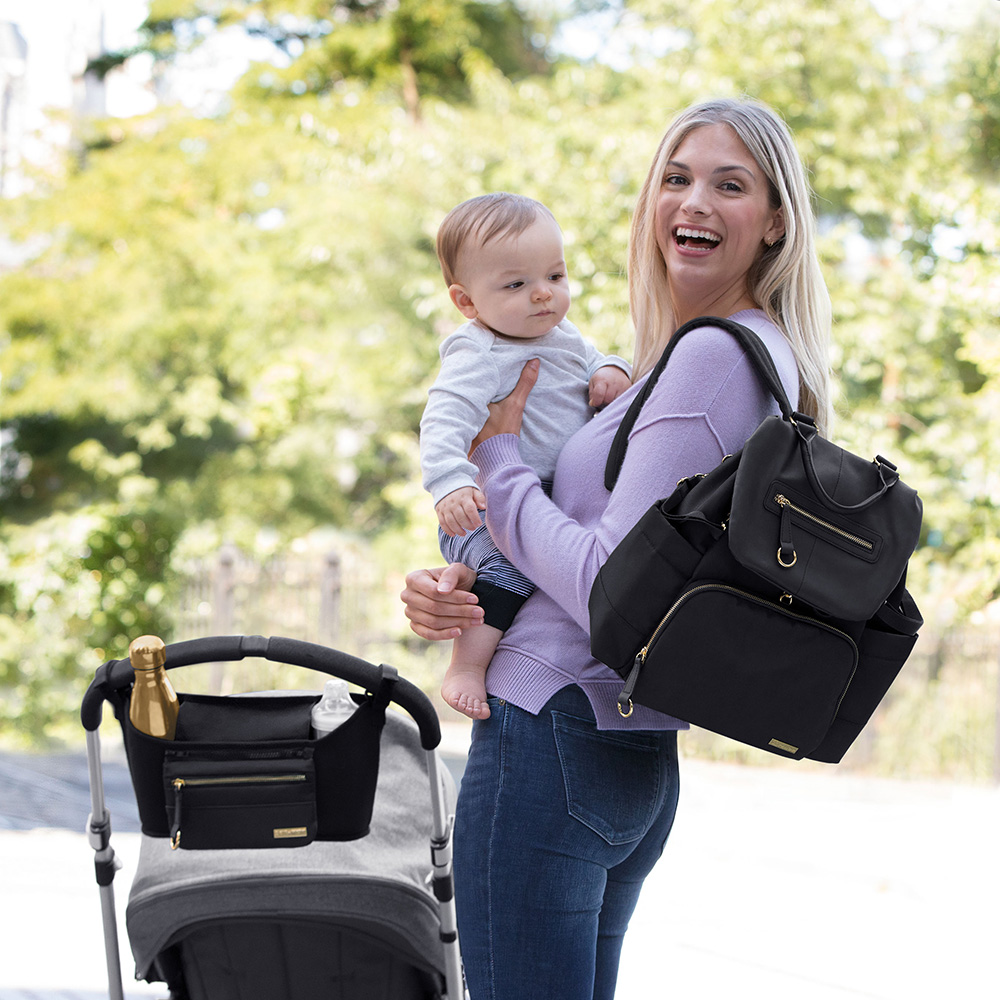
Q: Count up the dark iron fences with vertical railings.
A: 1